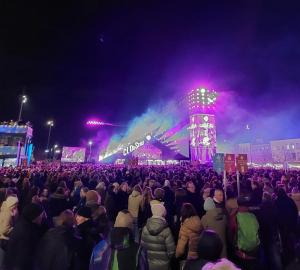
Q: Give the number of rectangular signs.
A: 3